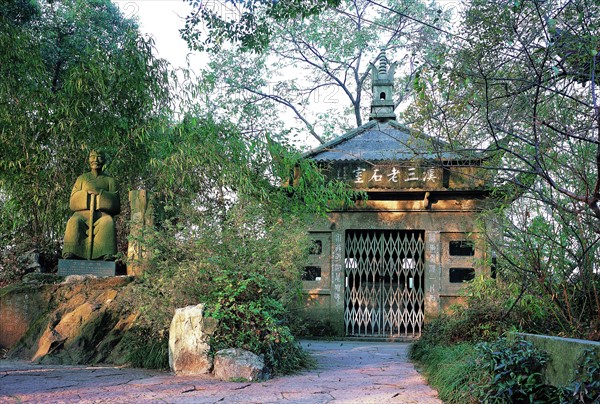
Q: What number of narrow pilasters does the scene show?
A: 2